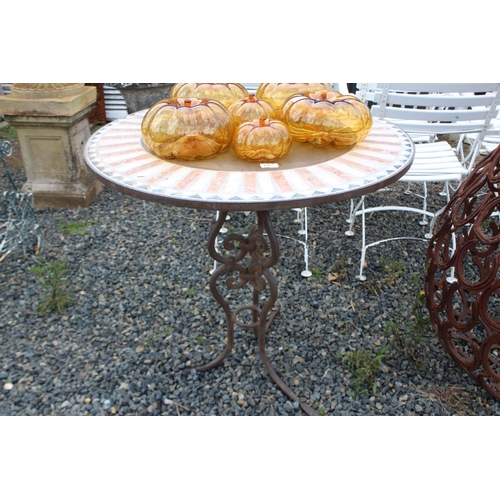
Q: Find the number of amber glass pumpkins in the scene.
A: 6